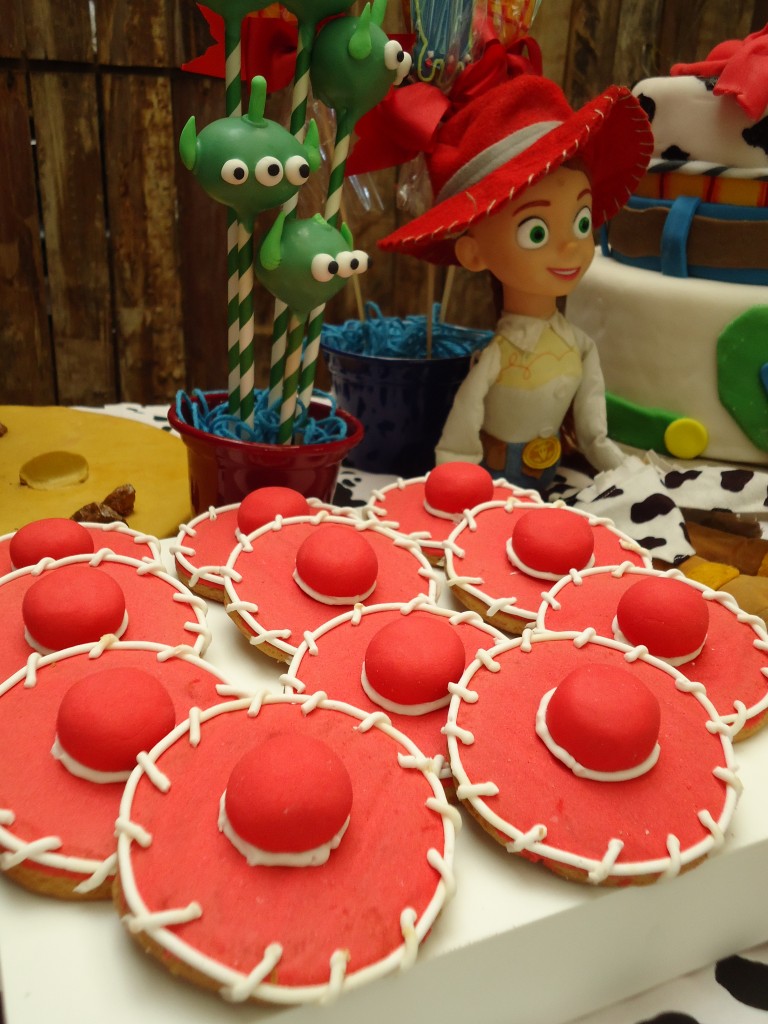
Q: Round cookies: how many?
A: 11